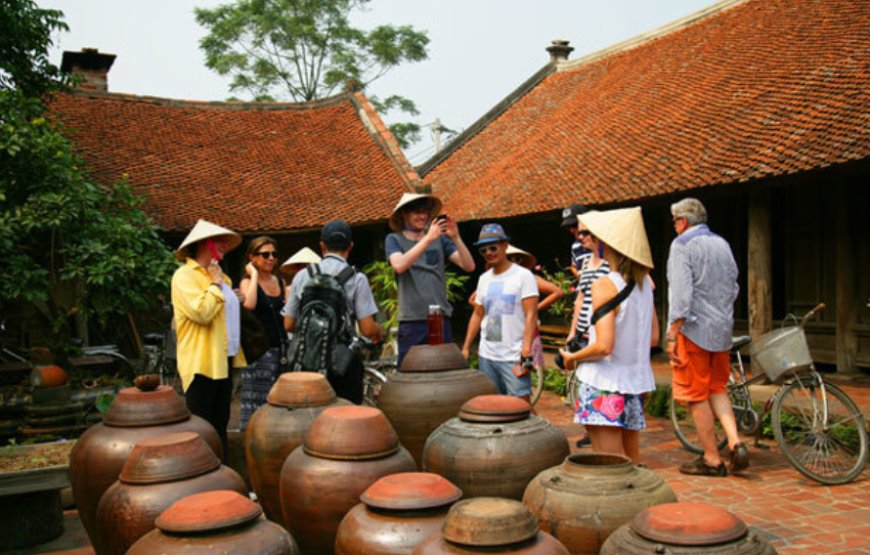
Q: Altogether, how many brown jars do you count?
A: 11